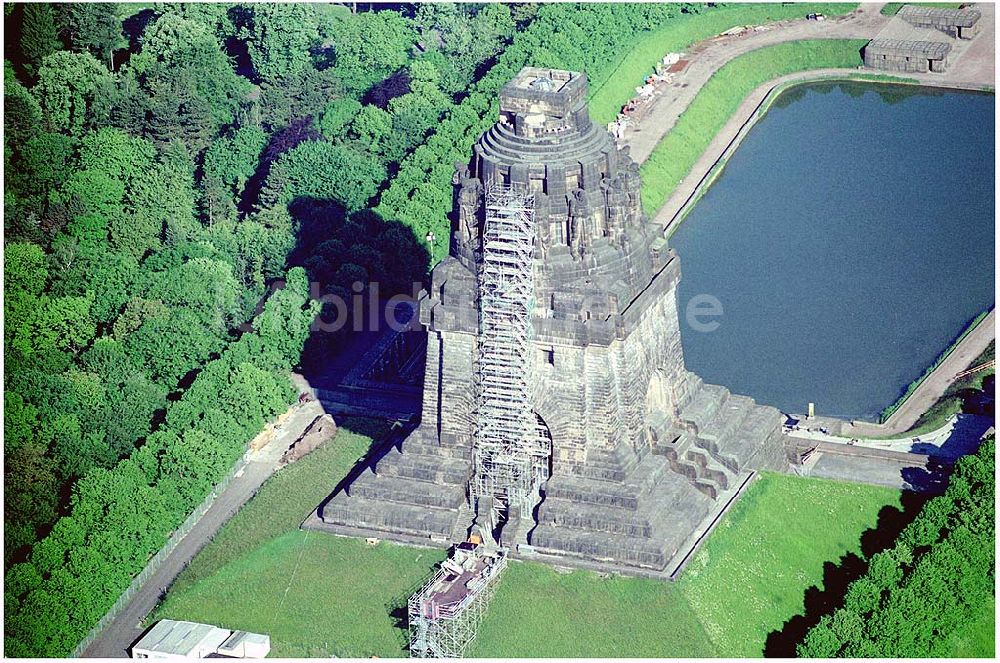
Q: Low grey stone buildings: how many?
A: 2